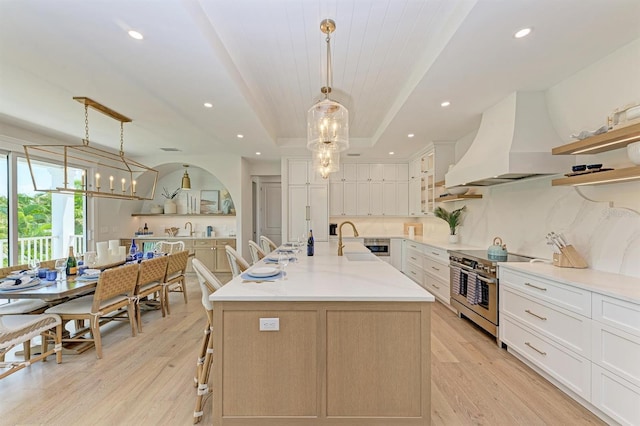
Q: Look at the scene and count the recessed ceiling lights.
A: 8